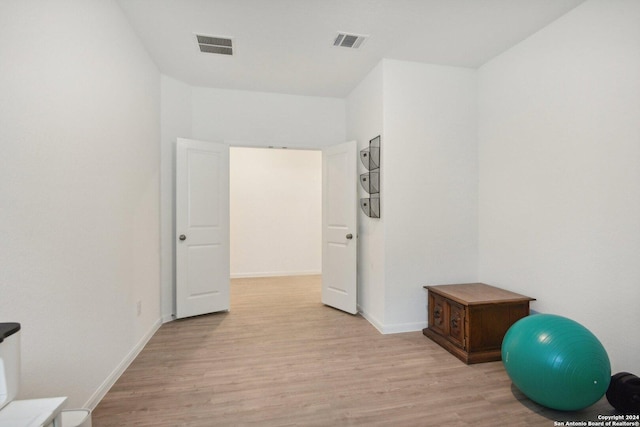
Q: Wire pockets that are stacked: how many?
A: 3